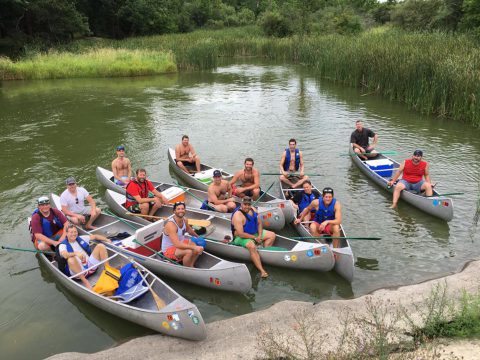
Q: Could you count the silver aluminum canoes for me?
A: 7